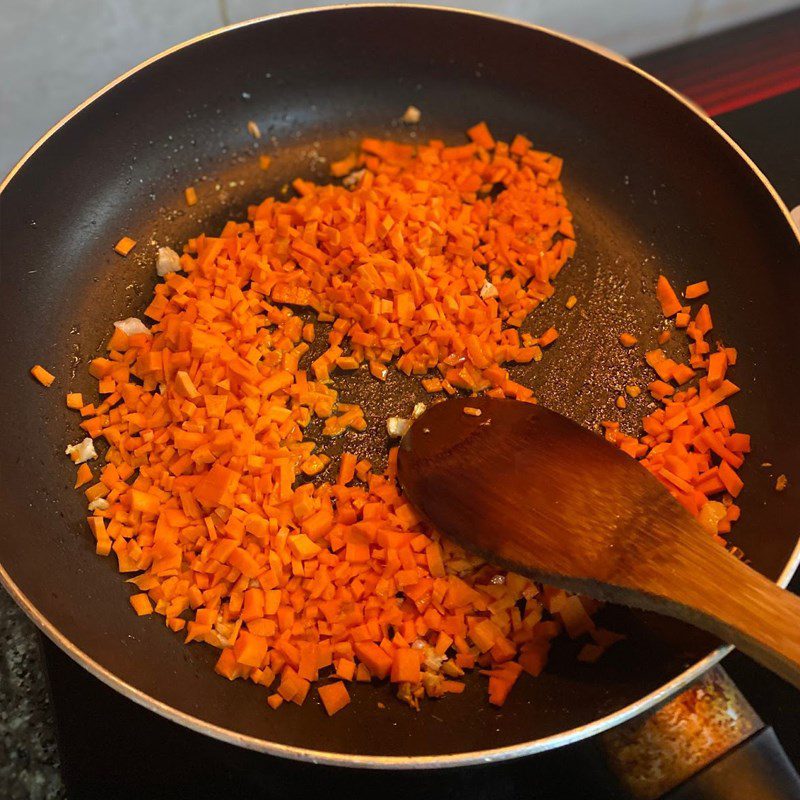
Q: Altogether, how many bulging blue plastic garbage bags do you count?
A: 0